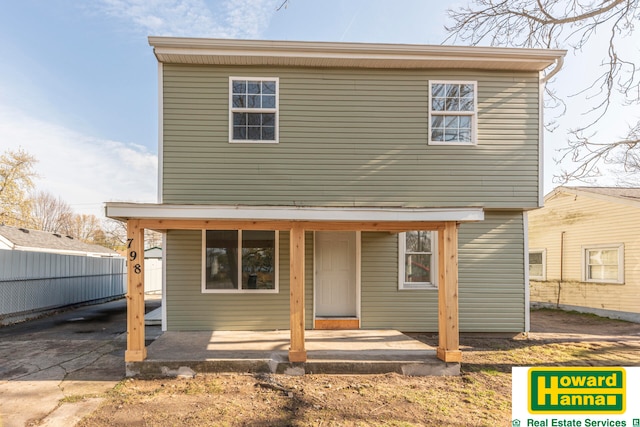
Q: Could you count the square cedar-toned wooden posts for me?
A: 3